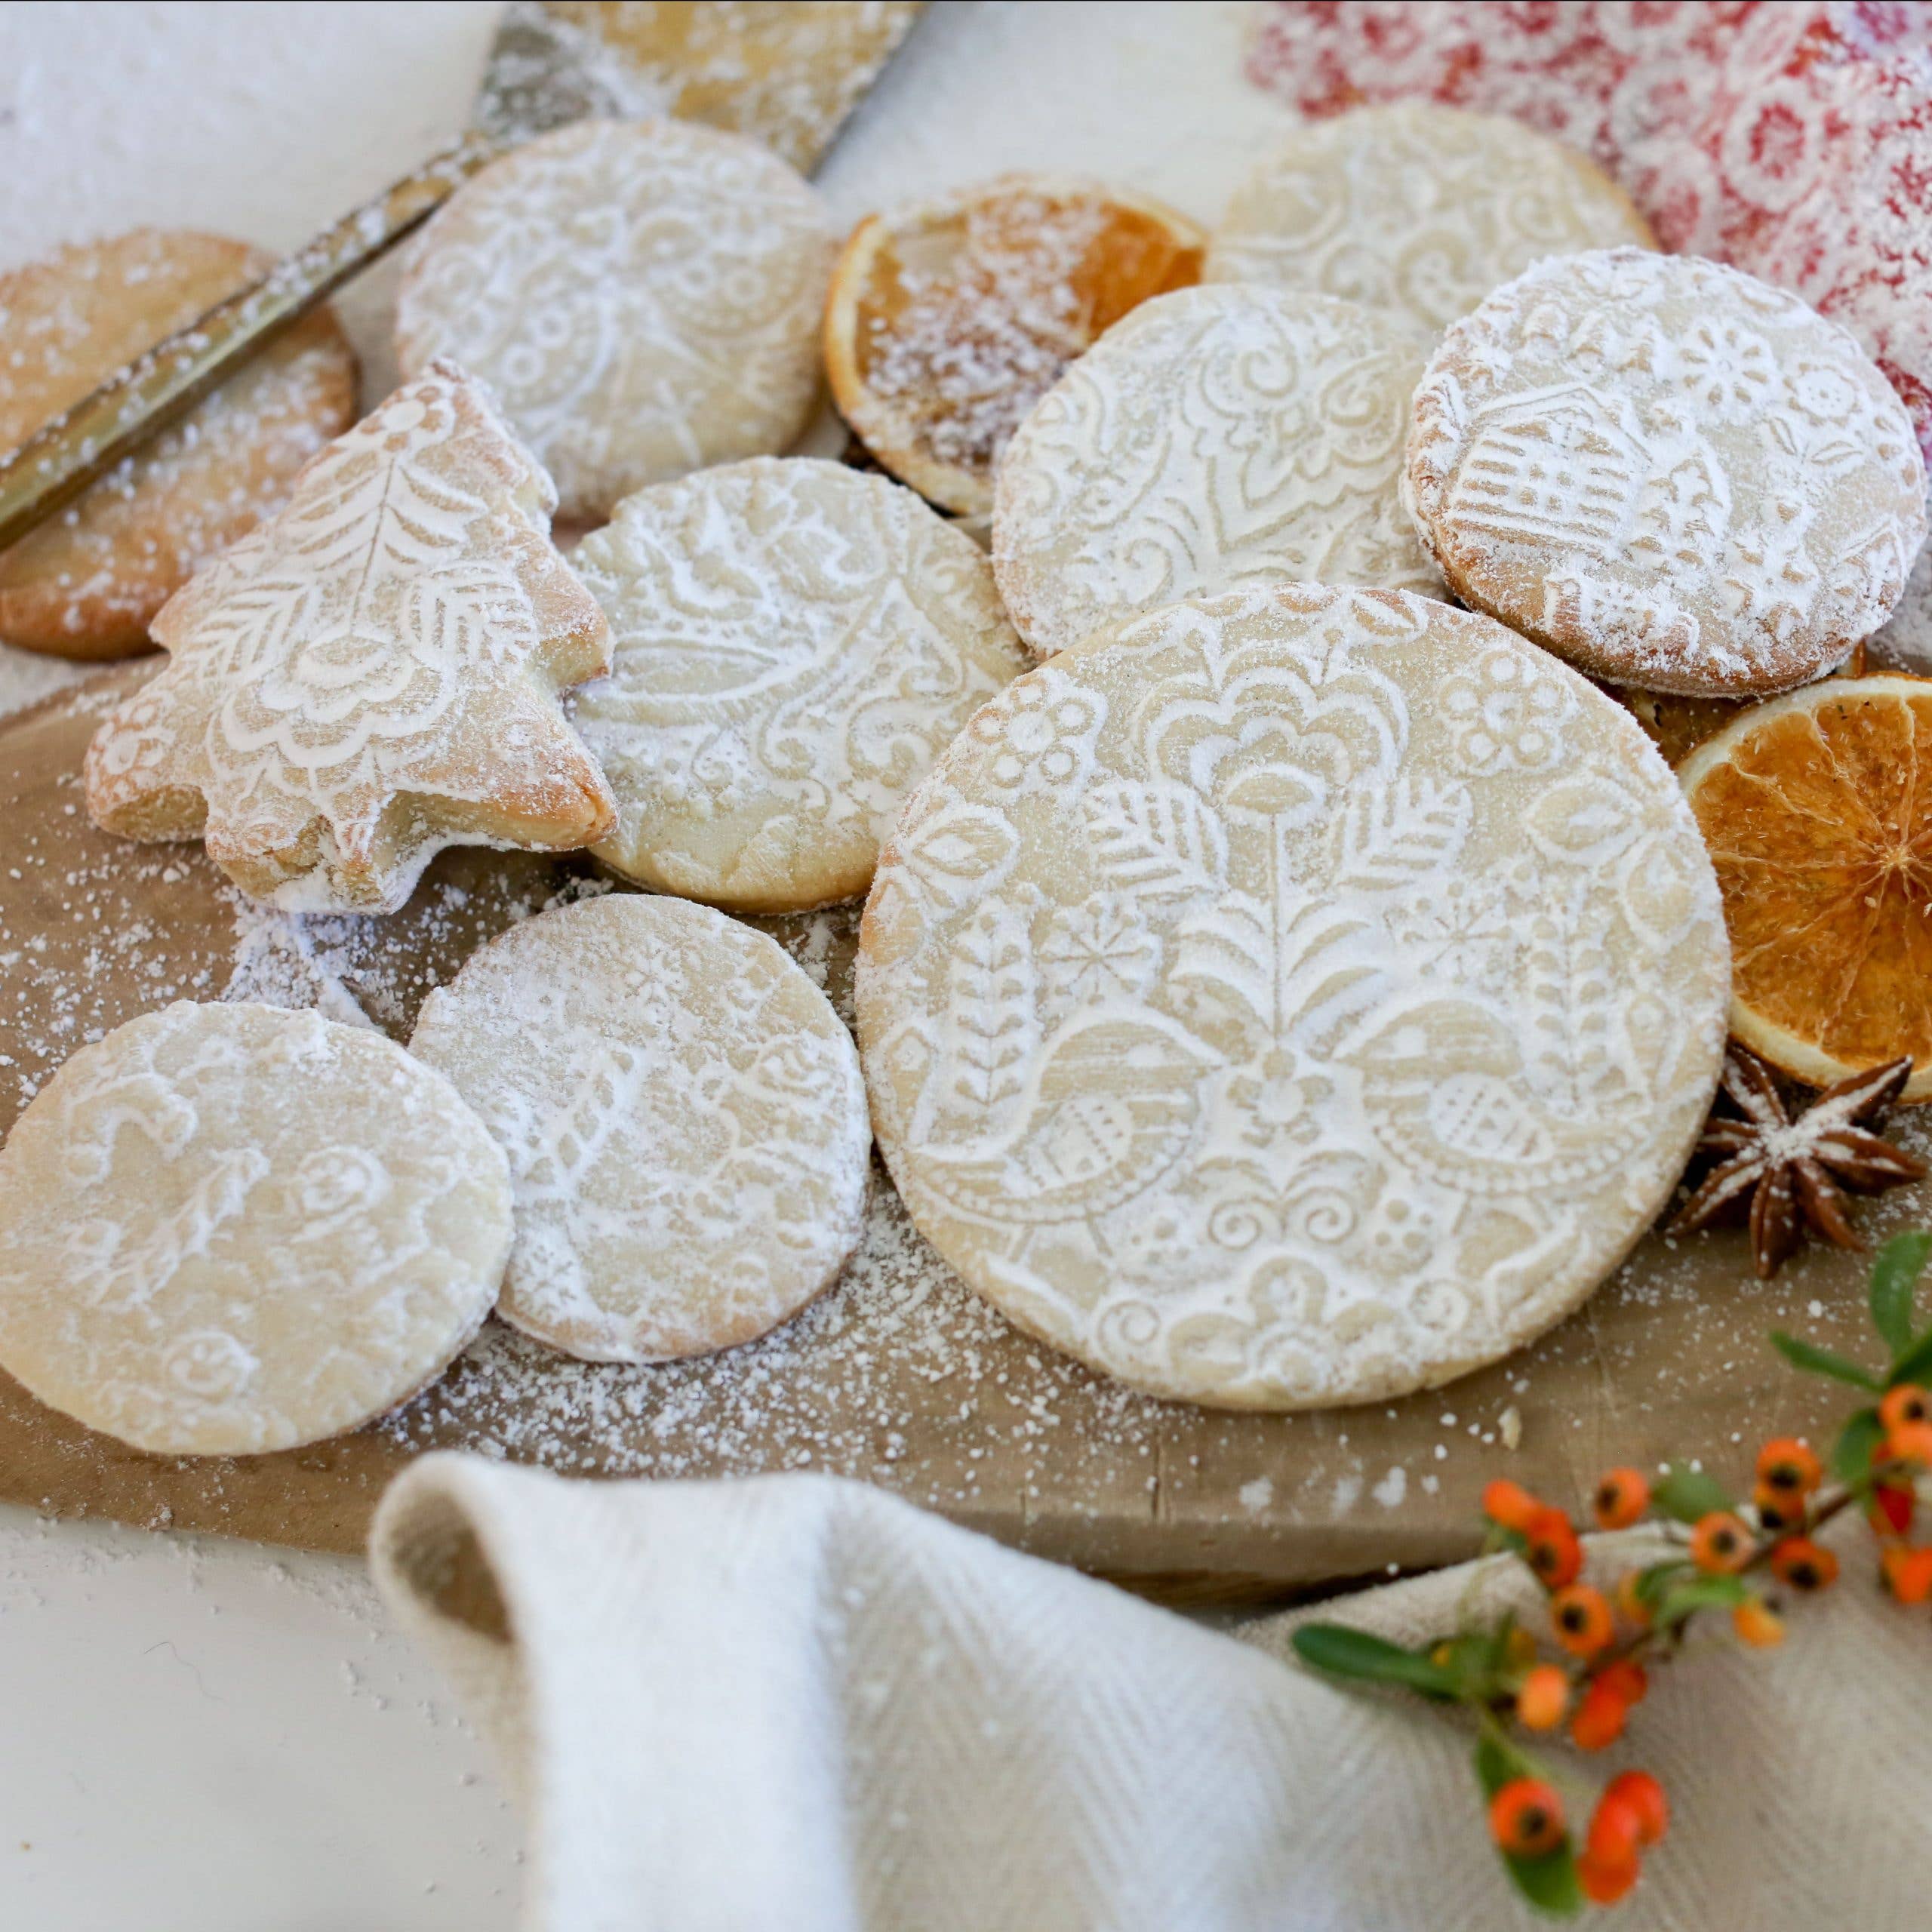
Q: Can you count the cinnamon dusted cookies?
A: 0